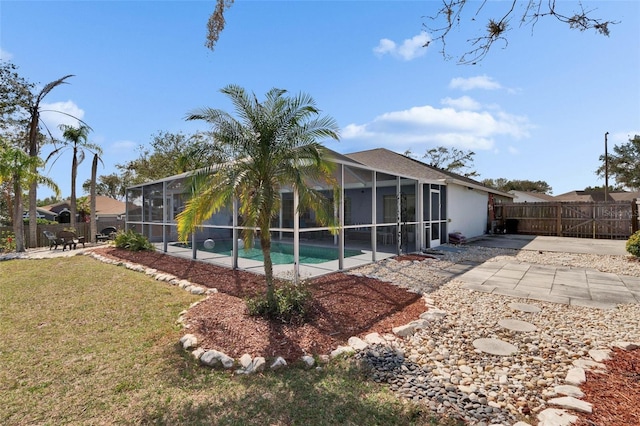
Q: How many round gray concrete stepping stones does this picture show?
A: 3